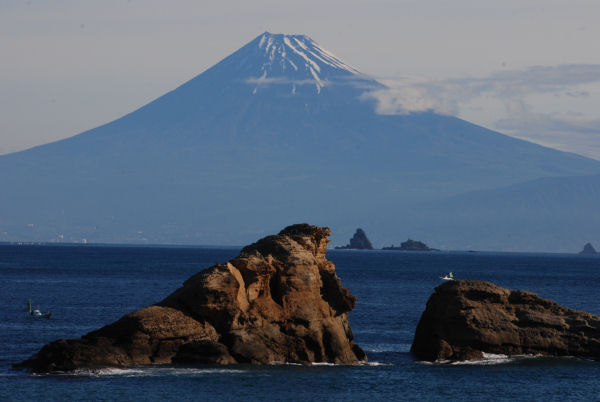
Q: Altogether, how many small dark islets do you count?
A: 3